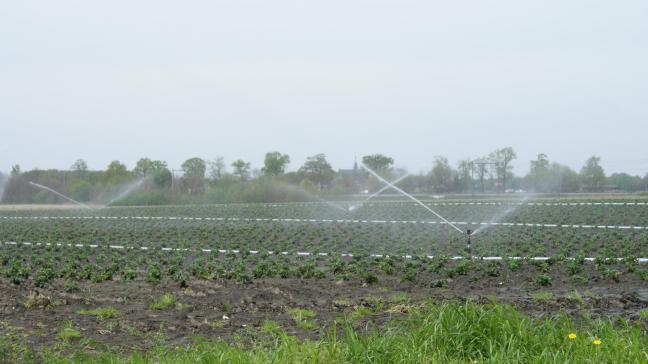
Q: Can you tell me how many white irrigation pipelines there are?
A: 3